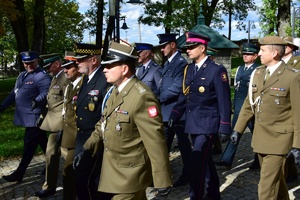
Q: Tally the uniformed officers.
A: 12